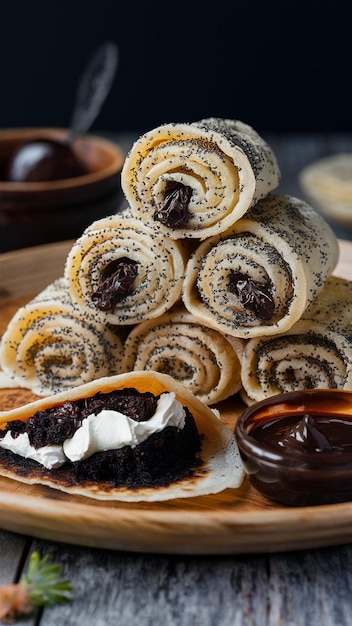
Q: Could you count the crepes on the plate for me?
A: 7